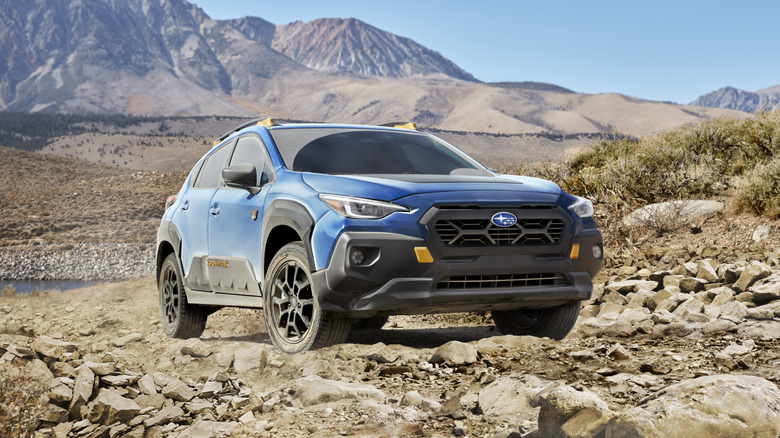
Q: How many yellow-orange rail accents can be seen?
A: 3